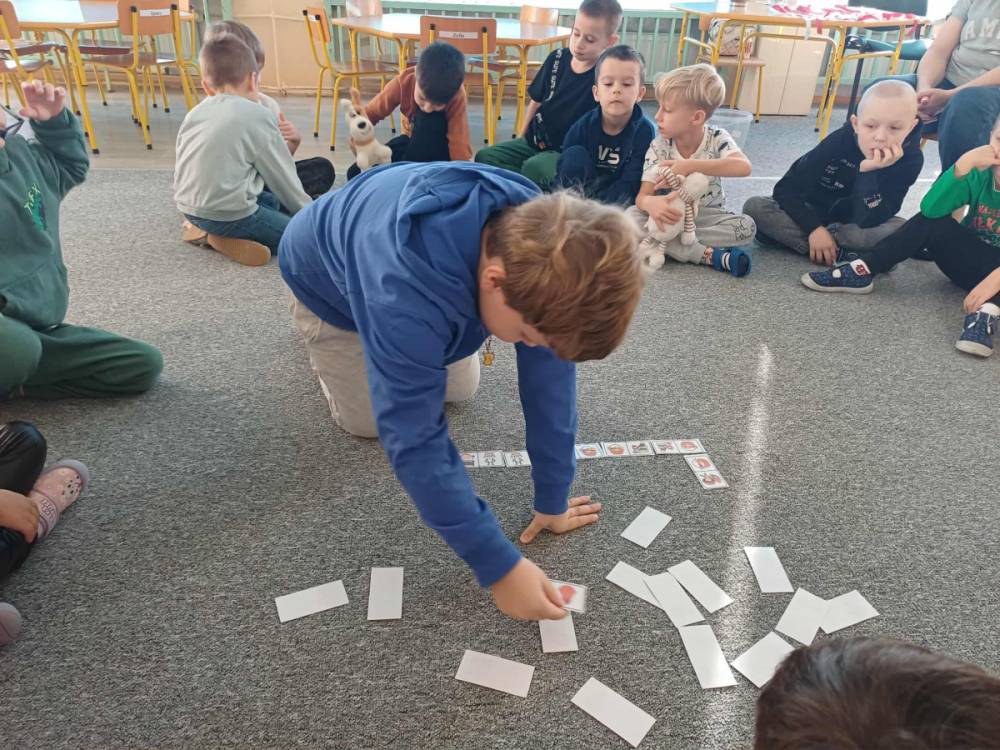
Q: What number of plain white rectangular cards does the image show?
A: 14